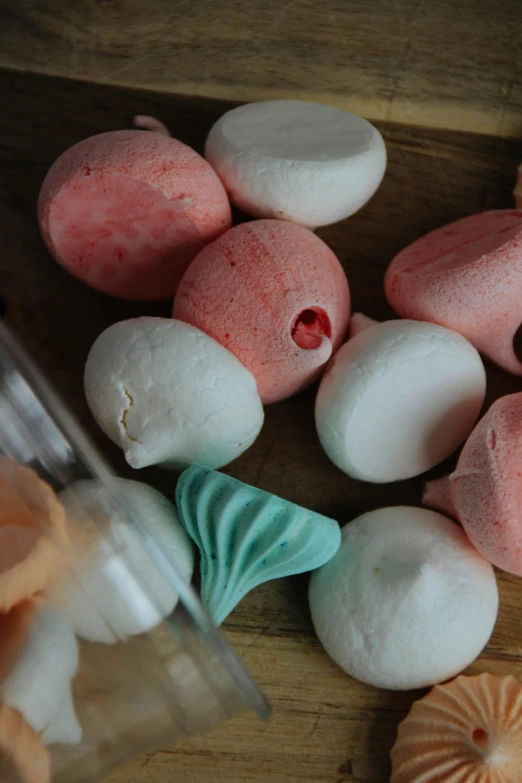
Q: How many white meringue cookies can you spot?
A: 6